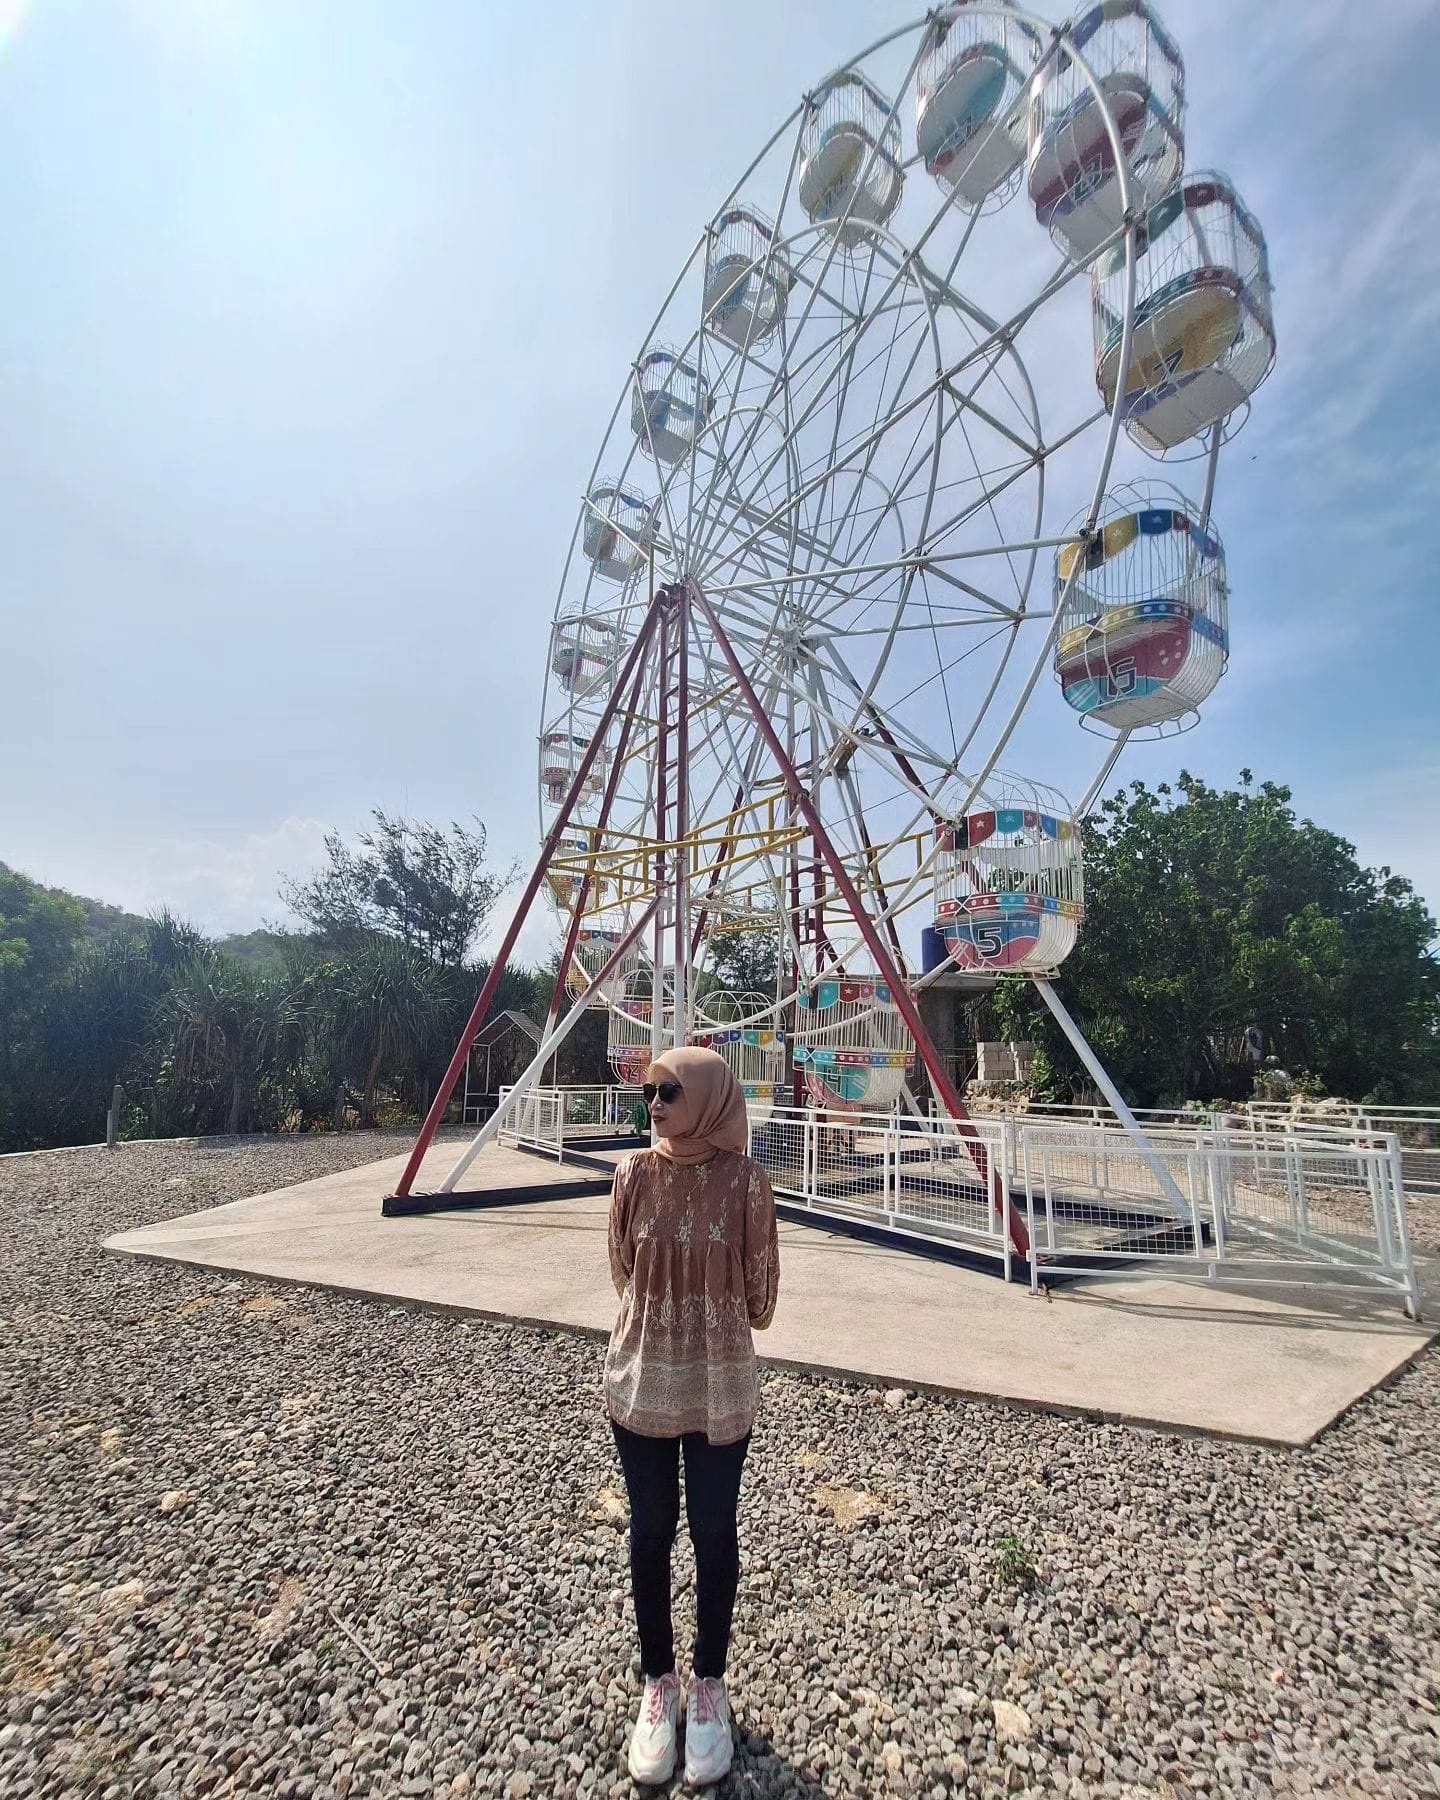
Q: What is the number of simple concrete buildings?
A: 1